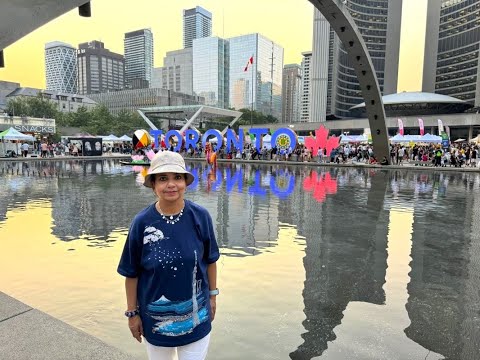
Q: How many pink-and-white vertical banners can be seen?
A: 2